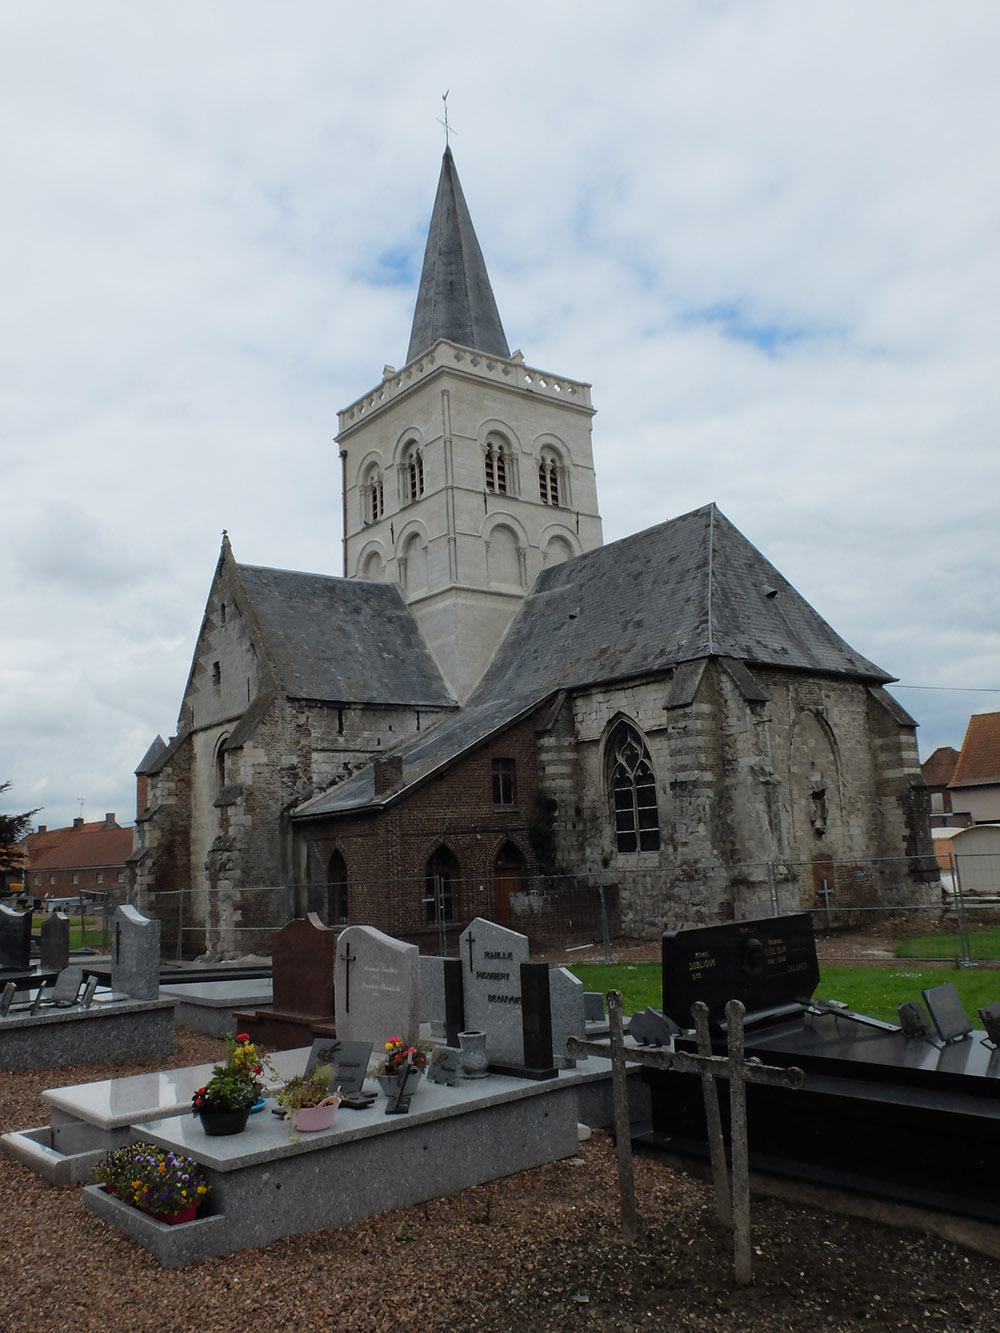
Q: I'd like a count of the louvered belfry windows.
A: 4